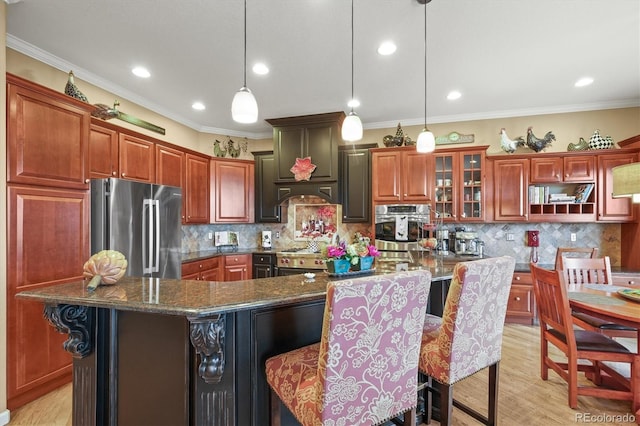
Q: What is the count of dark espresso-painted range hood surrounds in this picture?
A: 1